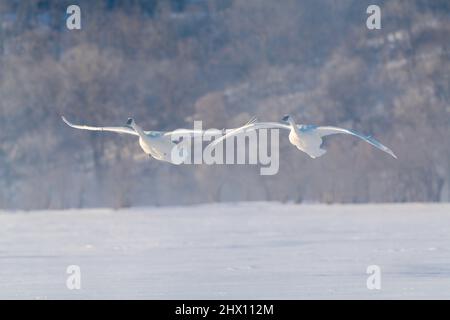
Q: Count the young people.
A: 0